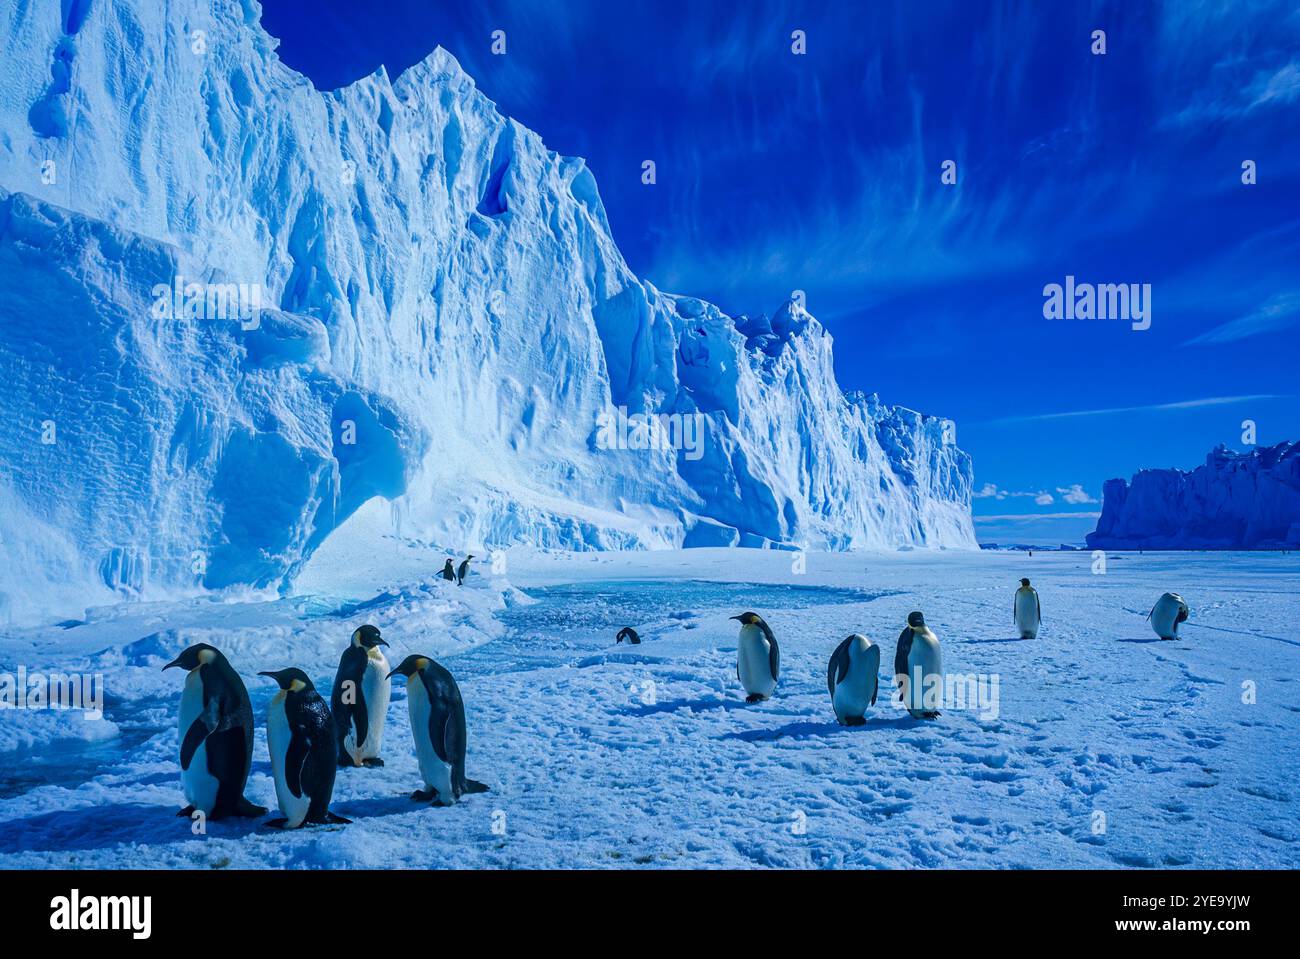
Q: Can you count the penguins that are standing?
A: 11